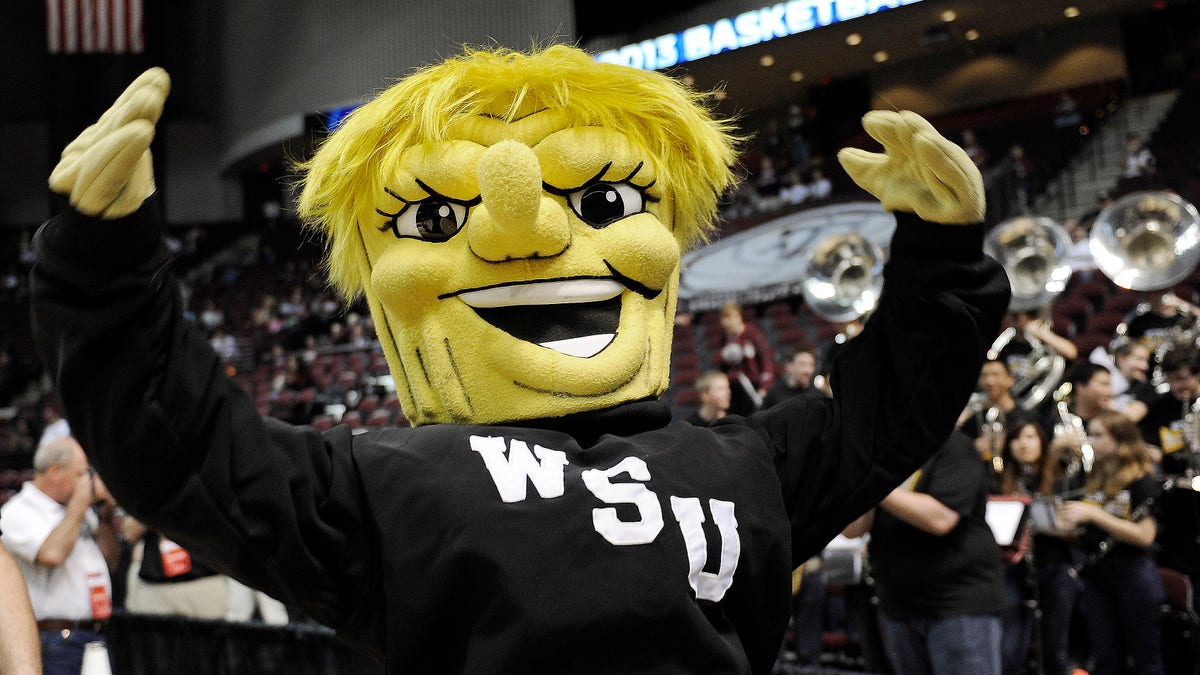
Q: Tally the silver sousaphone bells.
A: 3